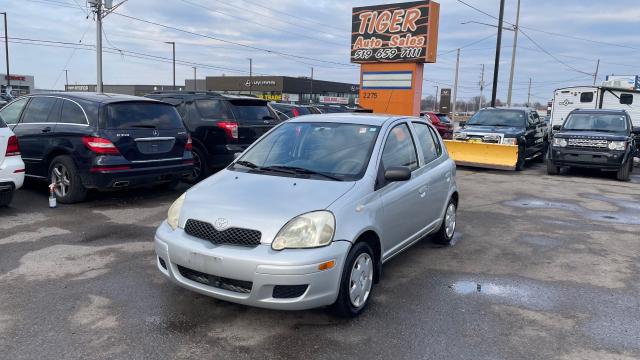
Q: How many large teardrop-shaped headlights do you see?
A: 2